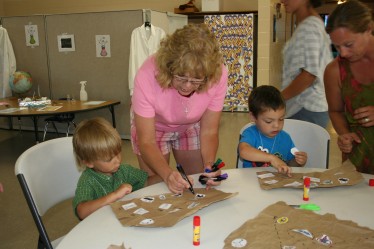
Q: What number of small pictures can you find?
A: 3